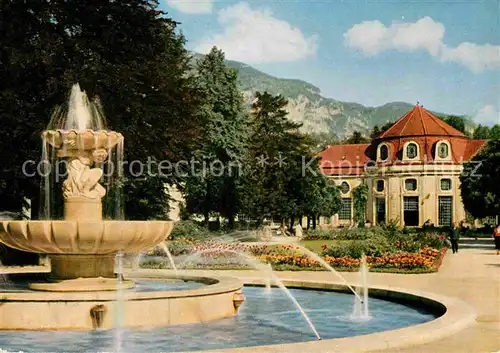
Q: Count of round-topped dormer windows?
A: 3